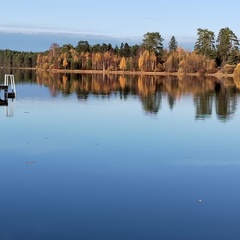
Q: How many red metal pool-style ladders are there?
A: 0